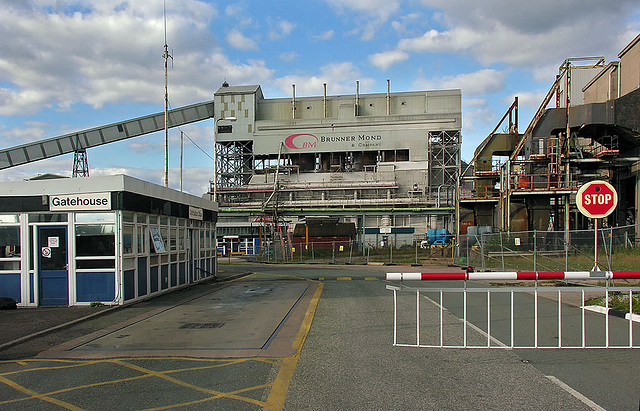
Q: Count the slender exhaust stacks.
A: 4